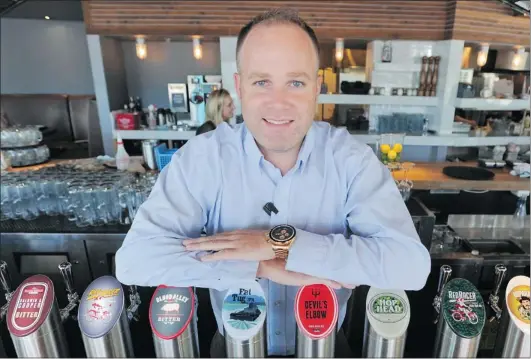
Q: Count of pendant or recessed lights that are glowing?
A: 6